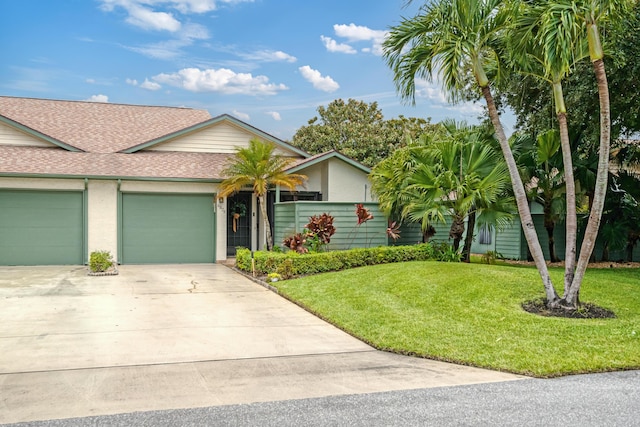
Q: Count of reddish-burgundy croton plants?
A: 4